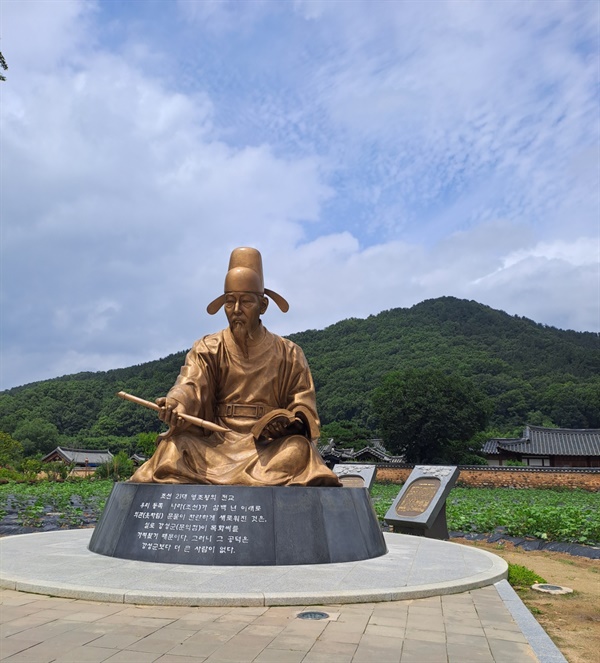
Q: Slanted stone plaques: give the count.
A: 2